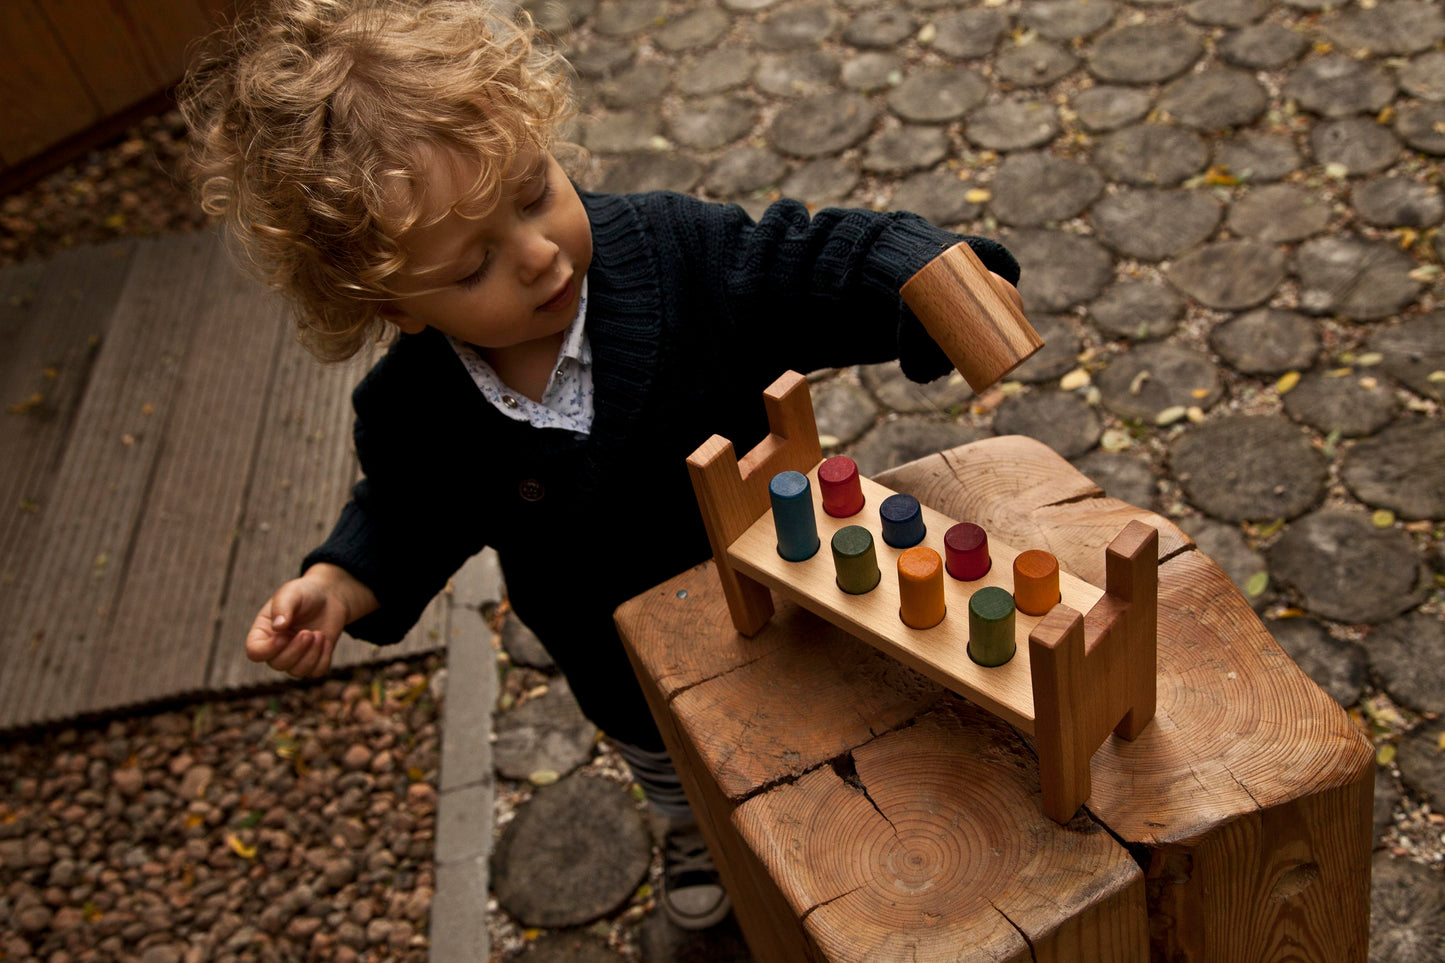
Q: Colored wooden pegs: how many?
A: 8